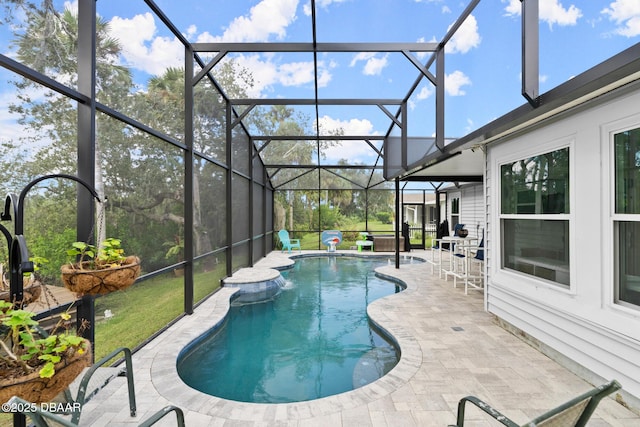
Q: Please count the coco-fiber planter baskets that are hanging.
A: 3